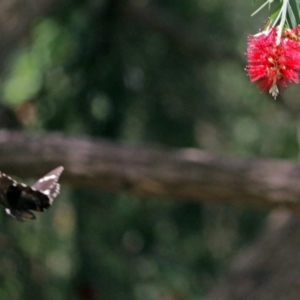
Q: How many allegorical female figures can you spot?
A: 0